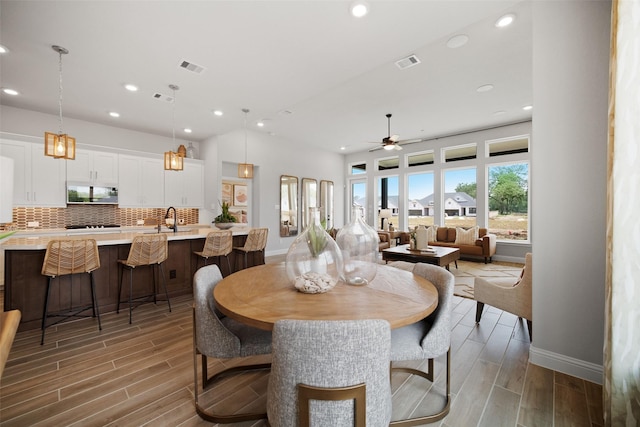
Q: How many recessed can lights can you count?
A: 11